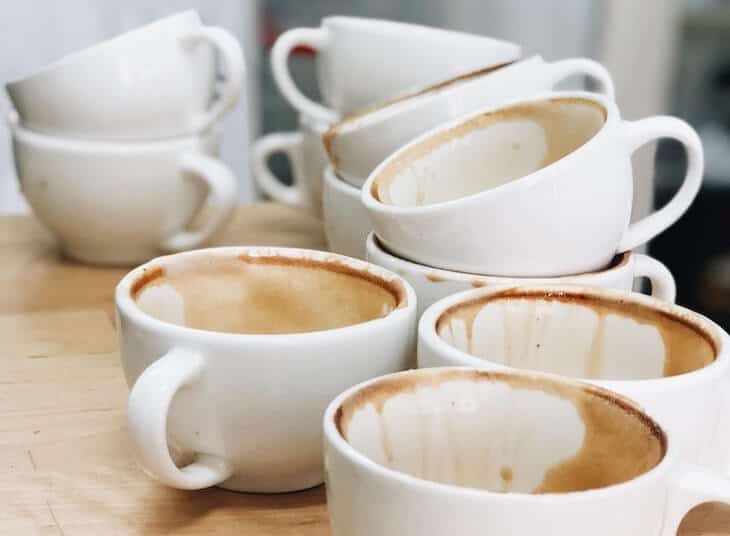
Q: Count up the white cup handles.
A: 9